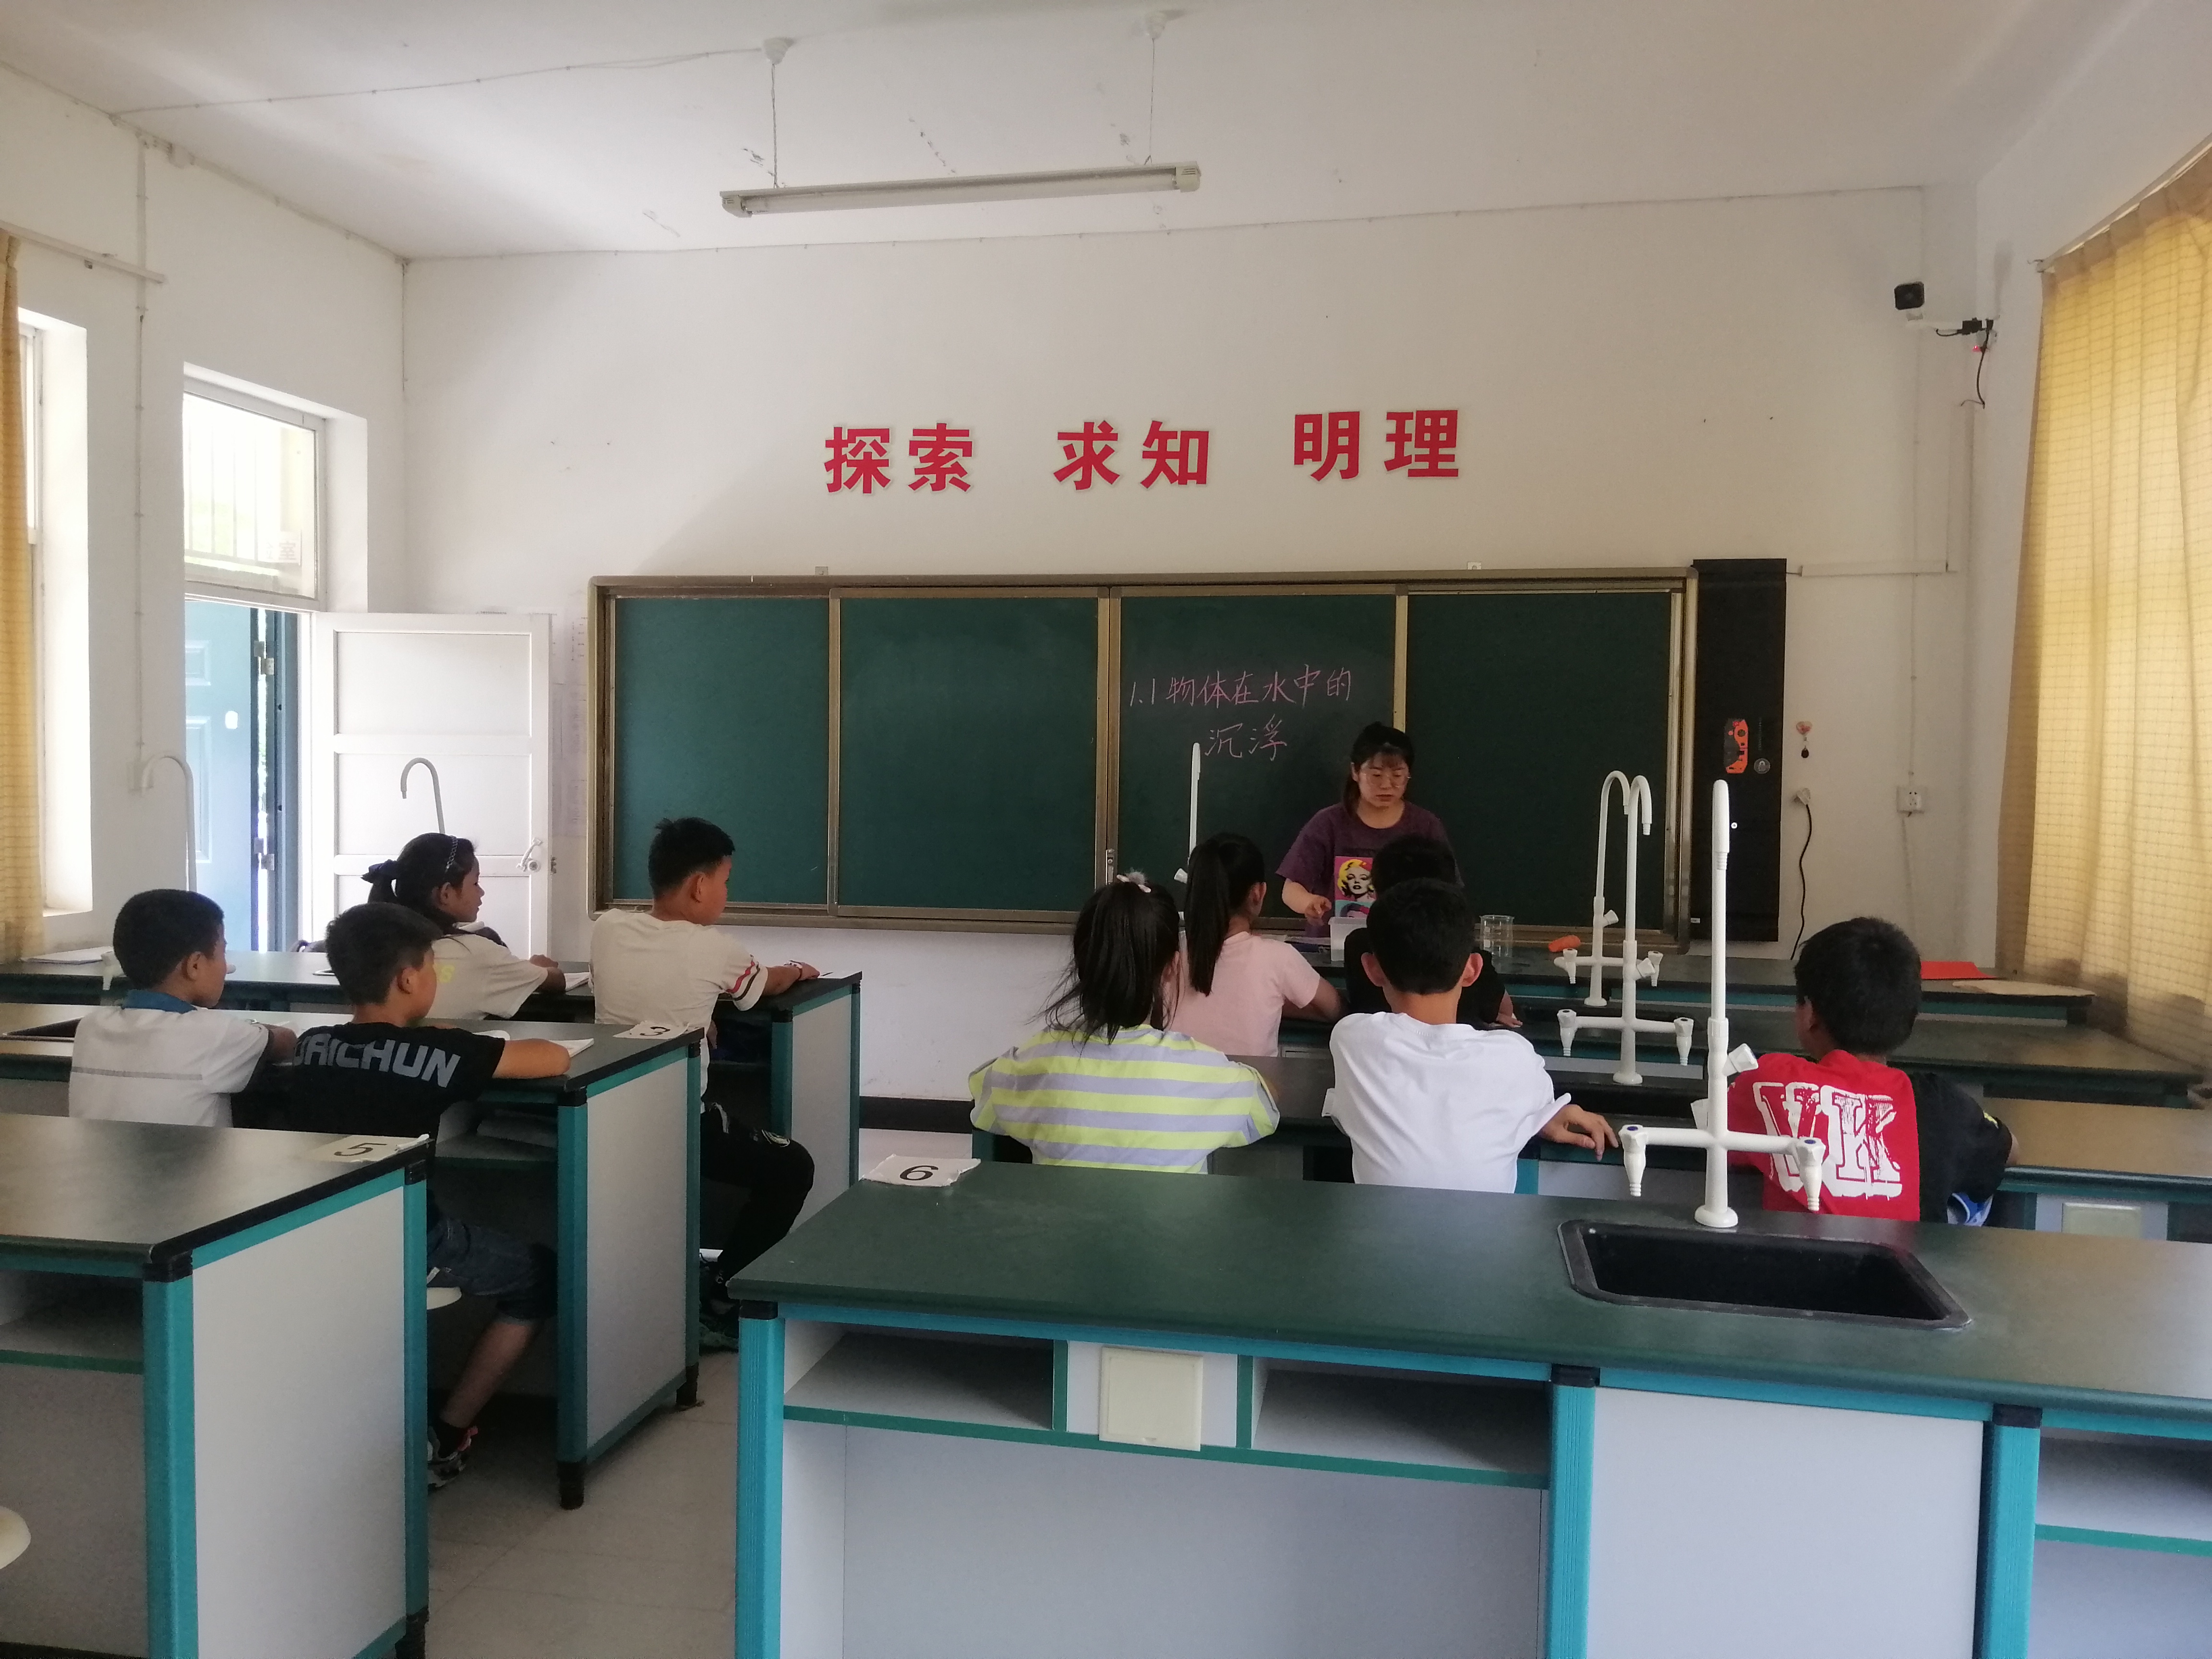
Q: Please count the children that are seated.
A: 9